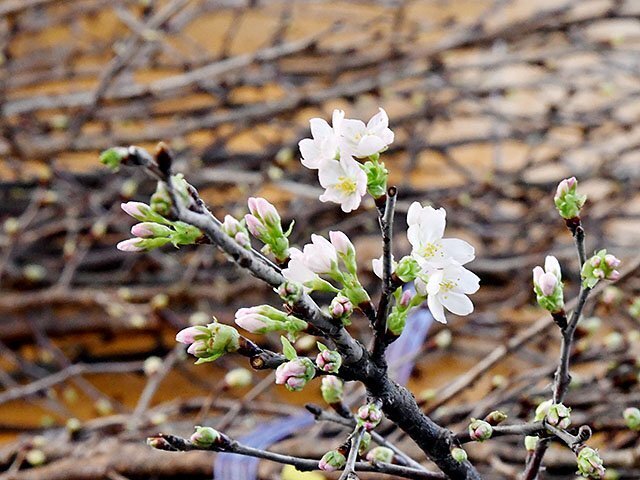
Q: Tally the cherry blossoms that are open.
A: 5